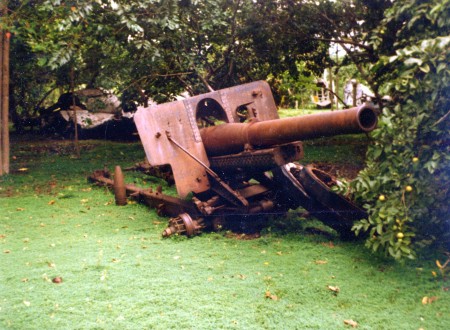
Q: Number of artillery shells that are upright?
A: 1